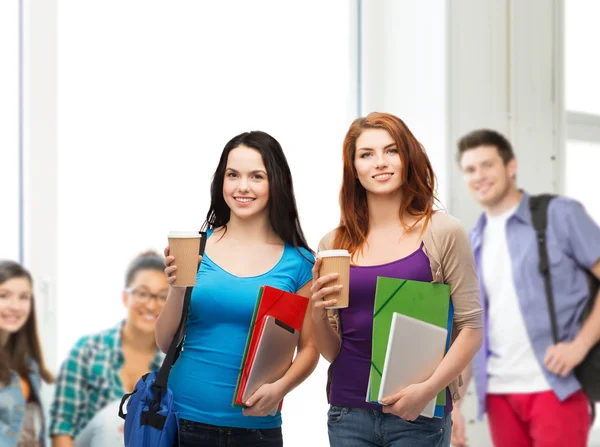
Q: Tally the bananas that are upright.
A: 0